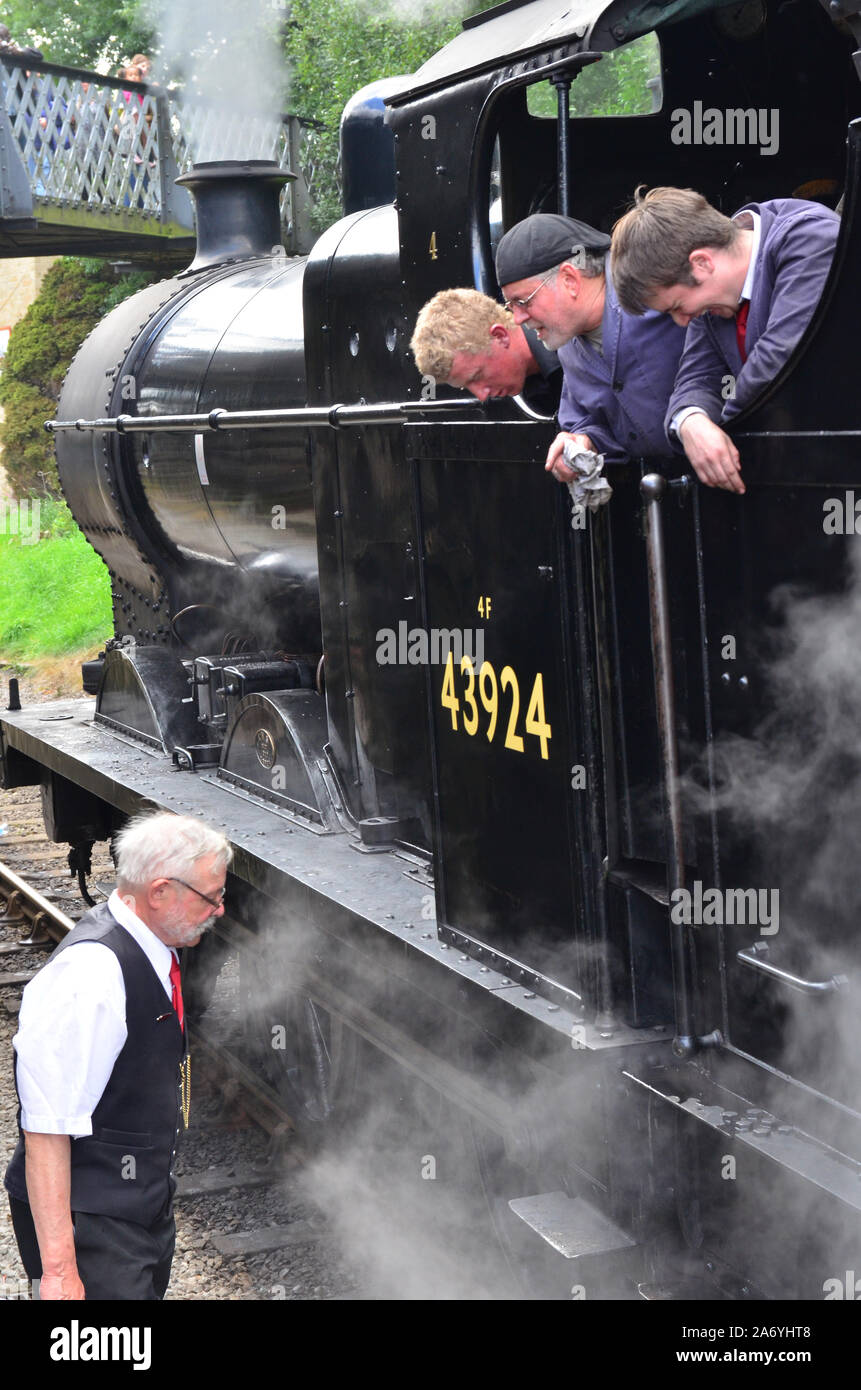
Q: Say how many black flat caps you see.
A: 1